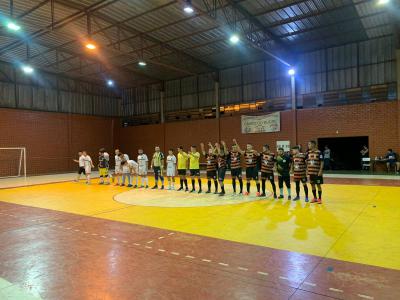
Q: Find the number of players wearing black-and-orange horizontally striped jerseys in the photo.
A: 7